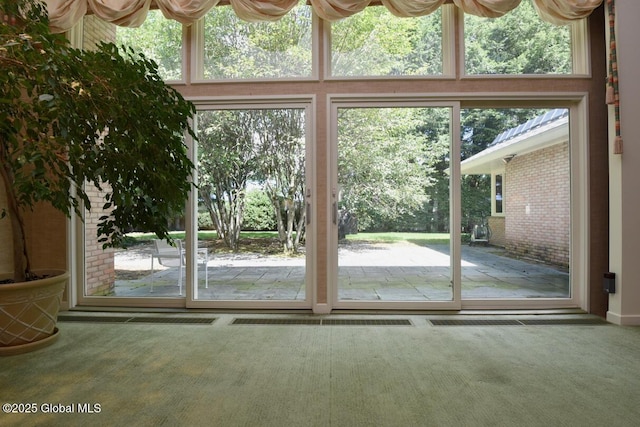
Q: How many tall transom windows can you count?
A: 4